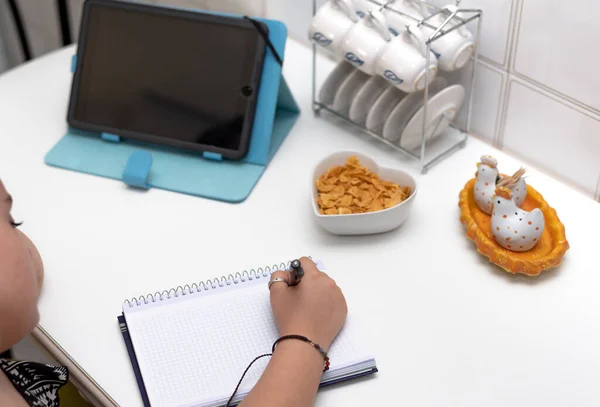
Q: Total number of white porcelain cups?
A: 6